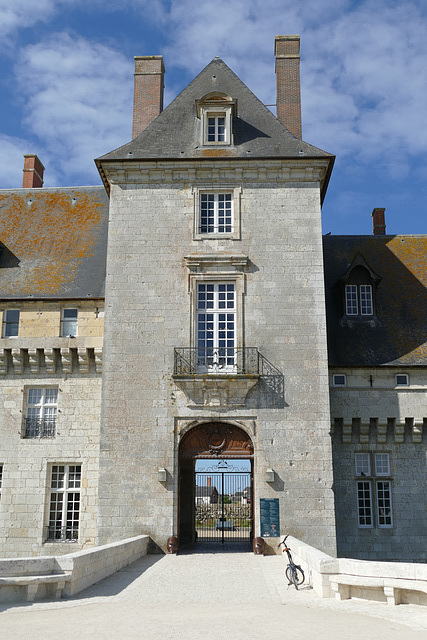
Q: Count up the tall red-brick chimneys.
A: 2